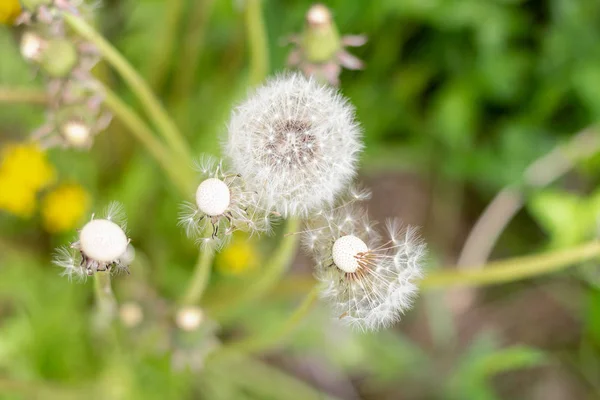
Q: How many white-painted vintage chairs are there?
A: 0